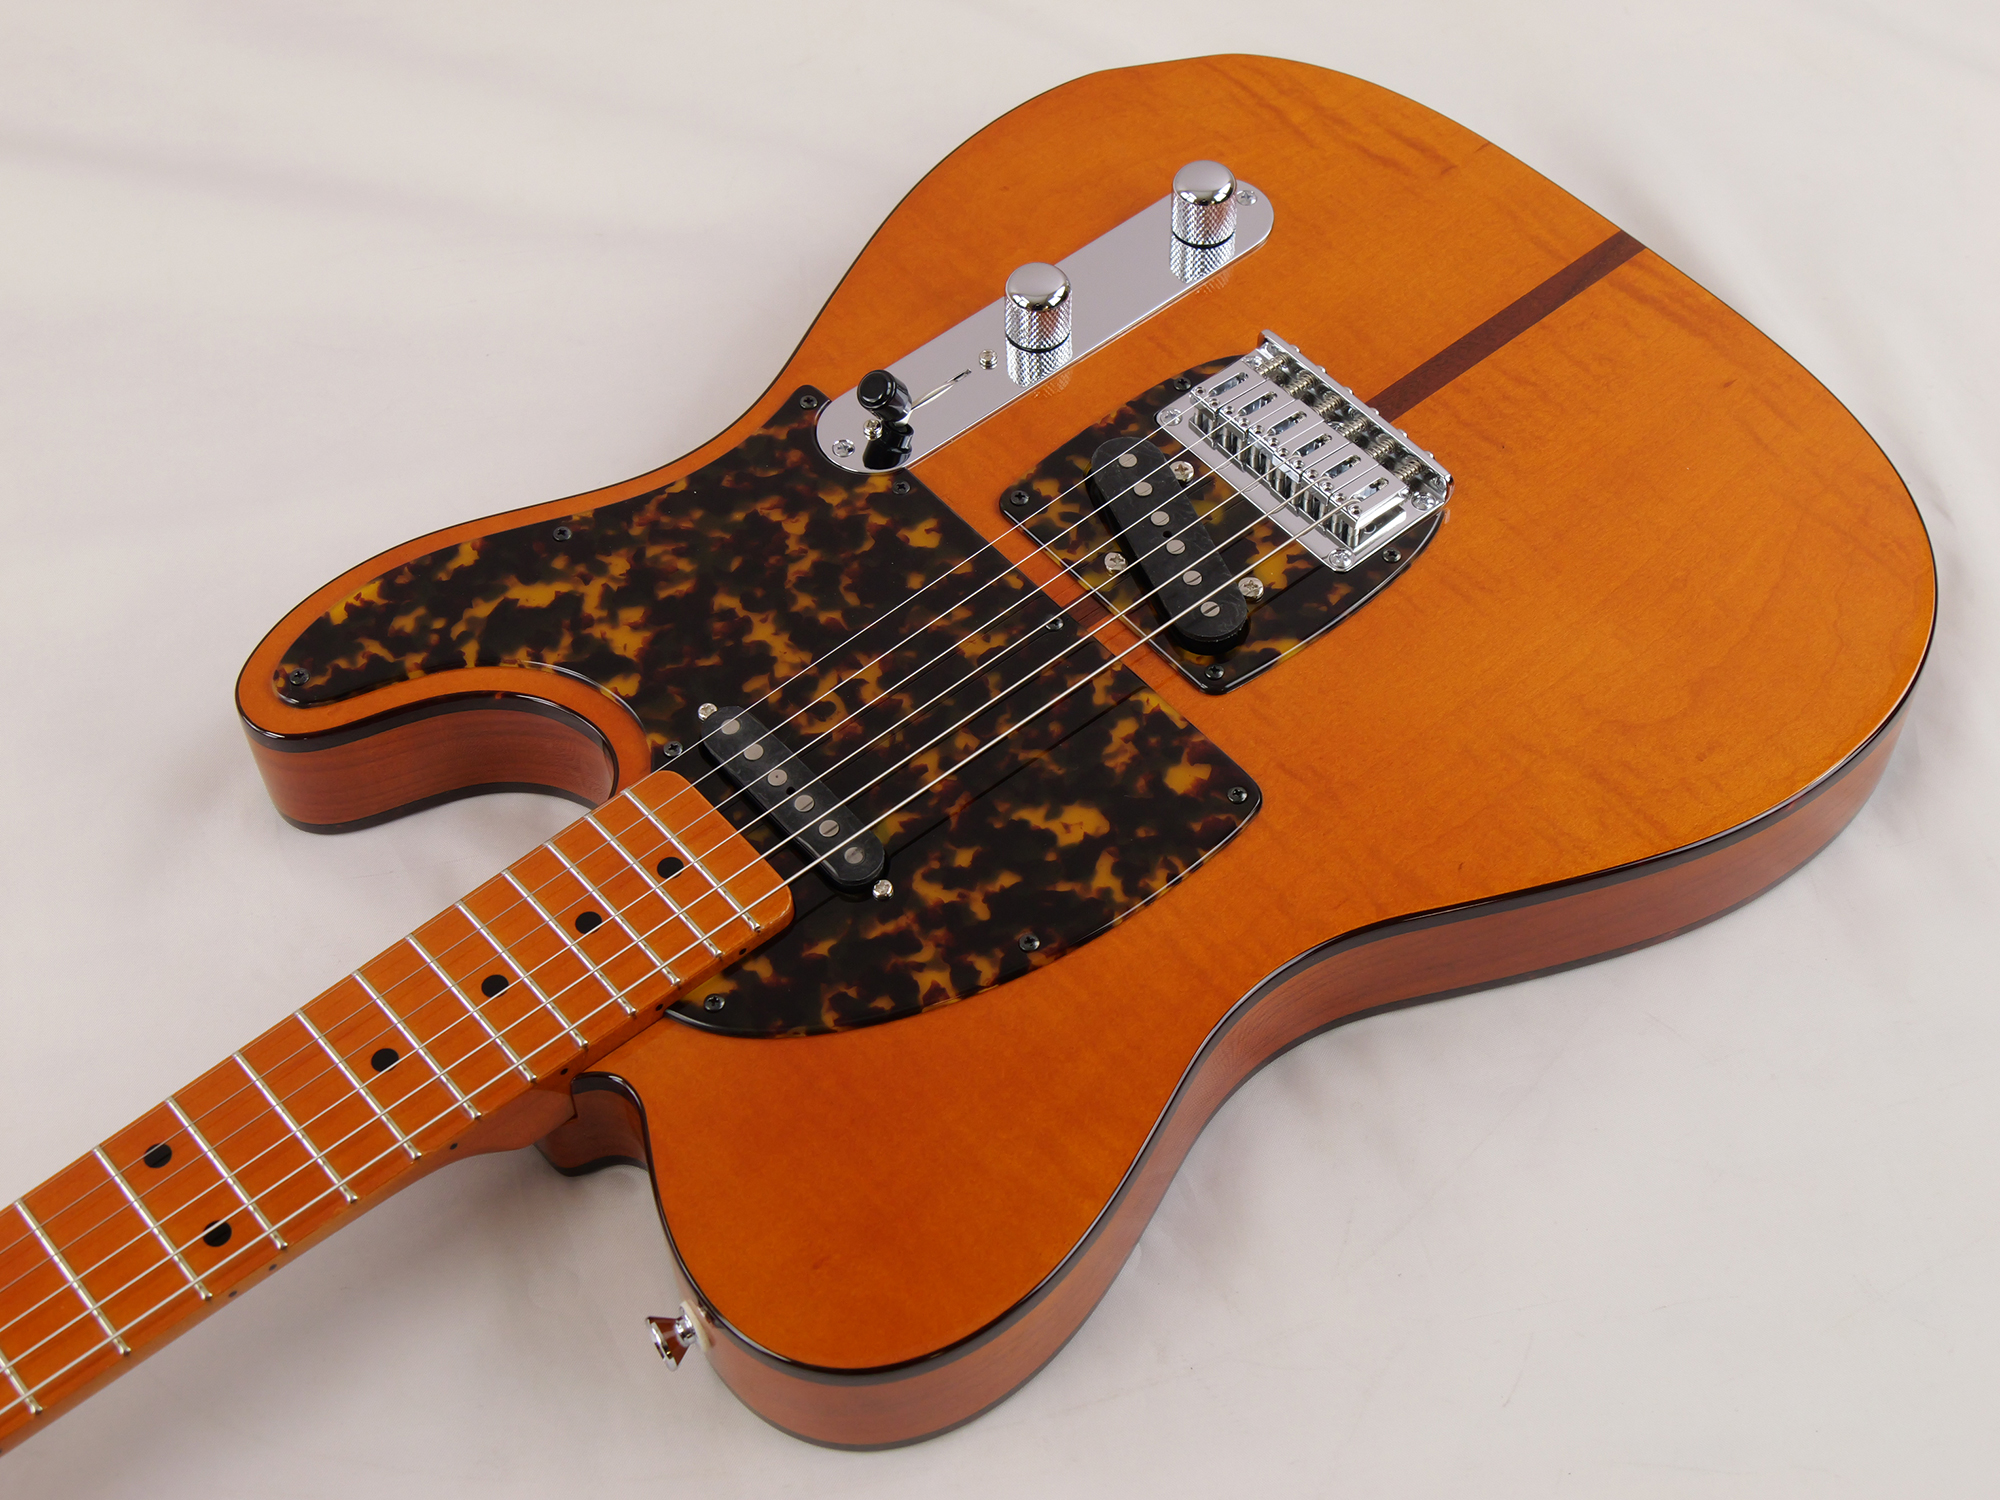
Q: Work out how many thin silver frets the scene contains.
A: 13